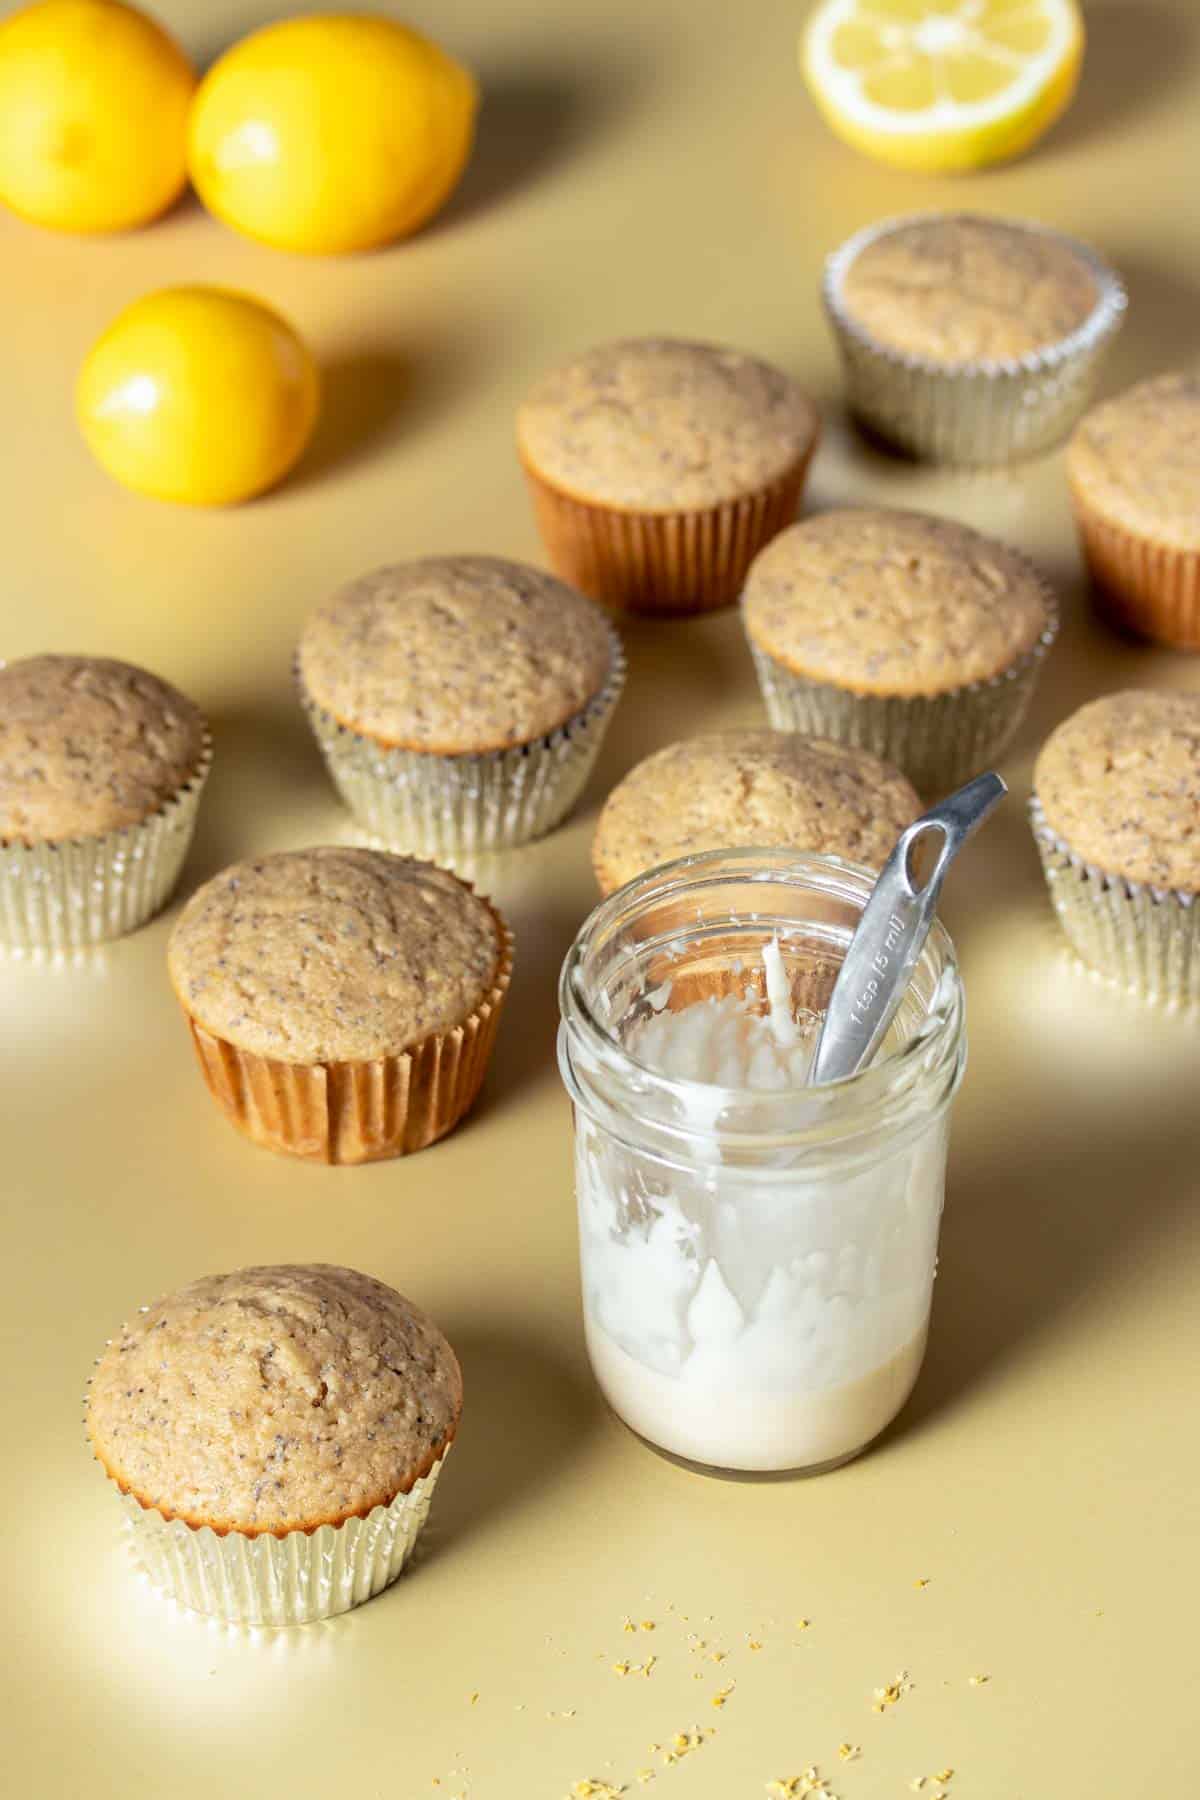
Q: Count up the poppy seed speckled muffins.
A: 10